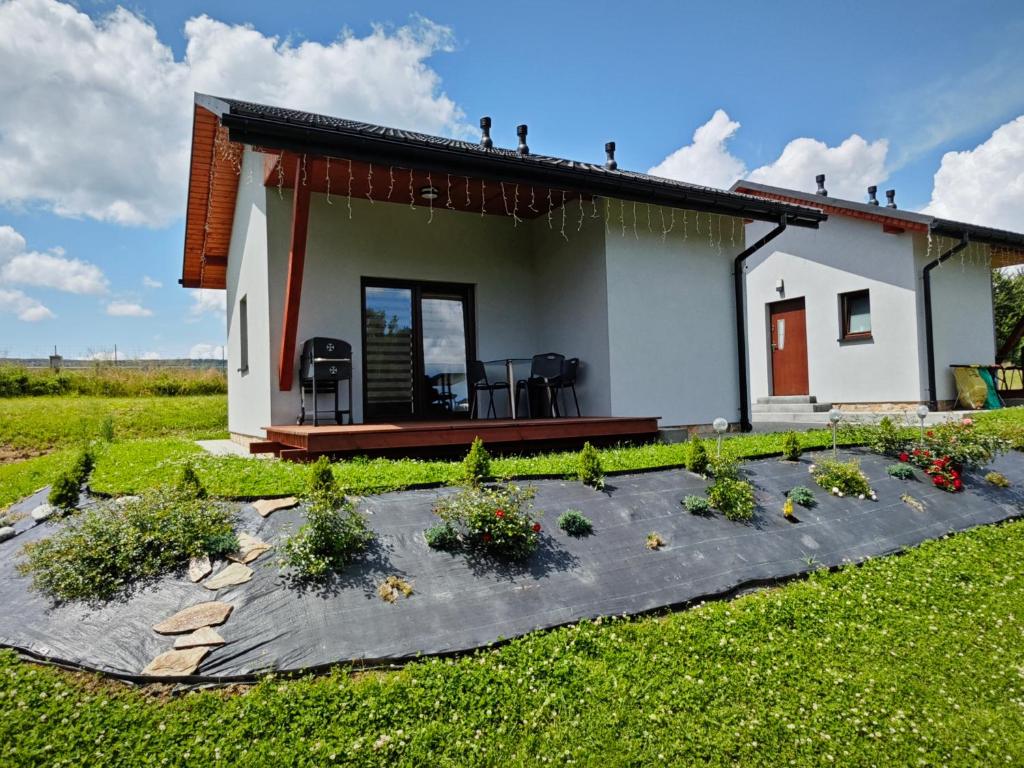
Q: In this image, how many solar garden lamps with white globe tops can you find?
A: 3